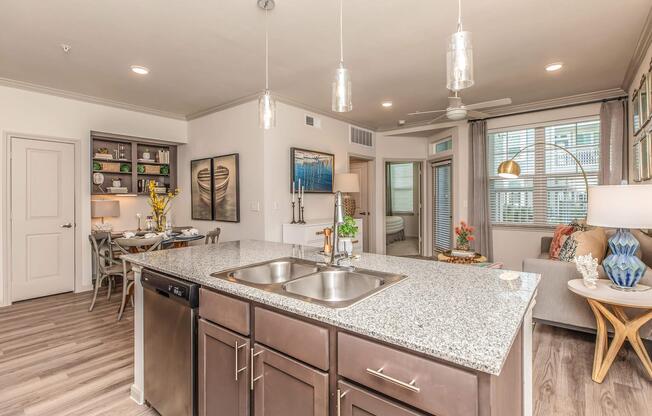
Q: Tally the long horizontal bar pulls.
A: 1